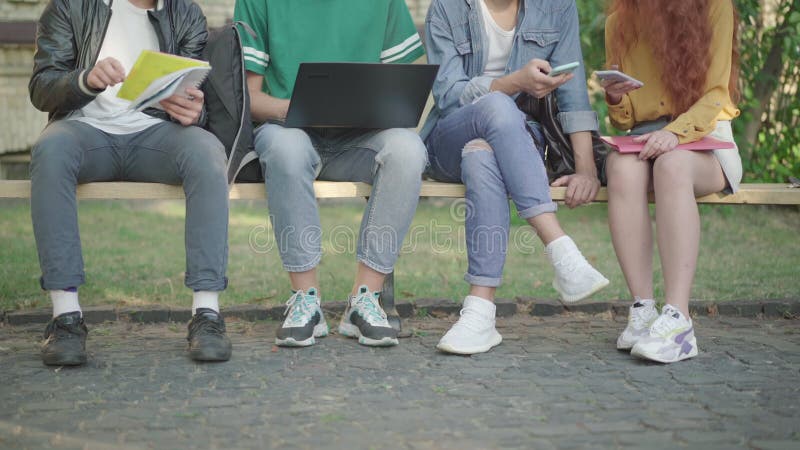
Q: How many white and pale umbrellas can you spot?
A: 0